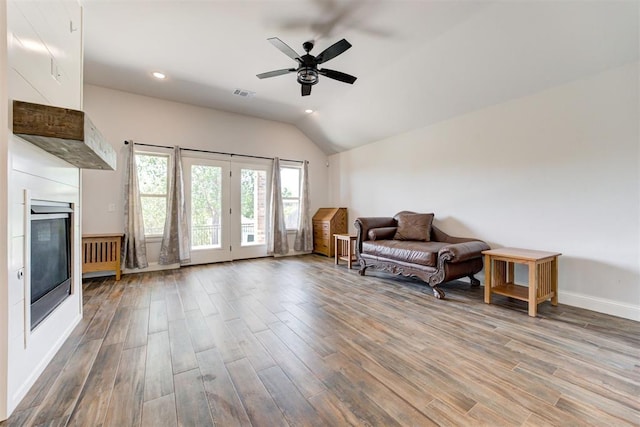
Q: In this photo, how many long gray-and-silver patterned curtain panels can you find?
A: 4